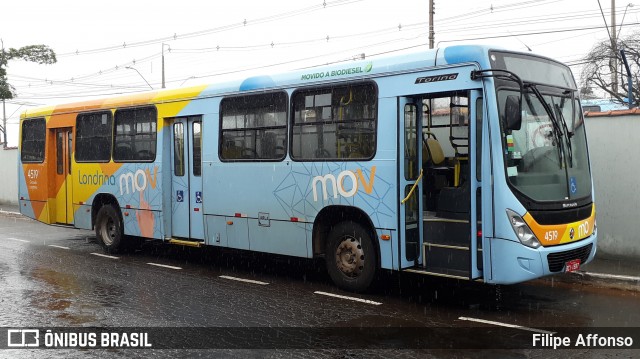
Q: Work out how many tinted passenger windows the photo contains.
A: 5